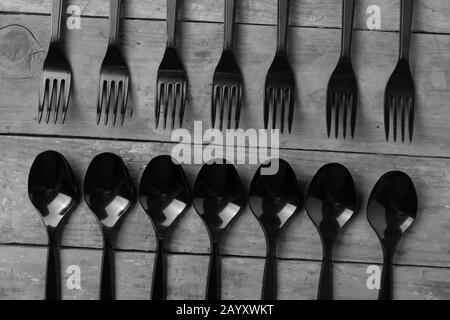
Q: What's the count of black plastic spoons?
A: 7